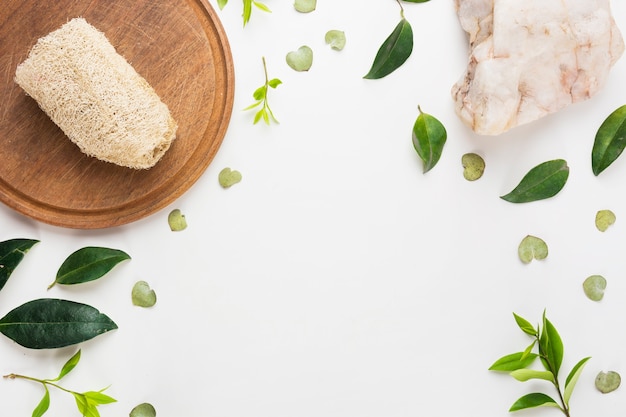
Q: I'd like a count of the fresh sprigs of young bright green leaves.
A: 4